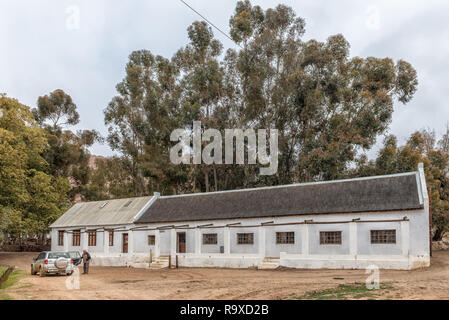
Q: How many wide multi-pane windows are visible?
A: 5